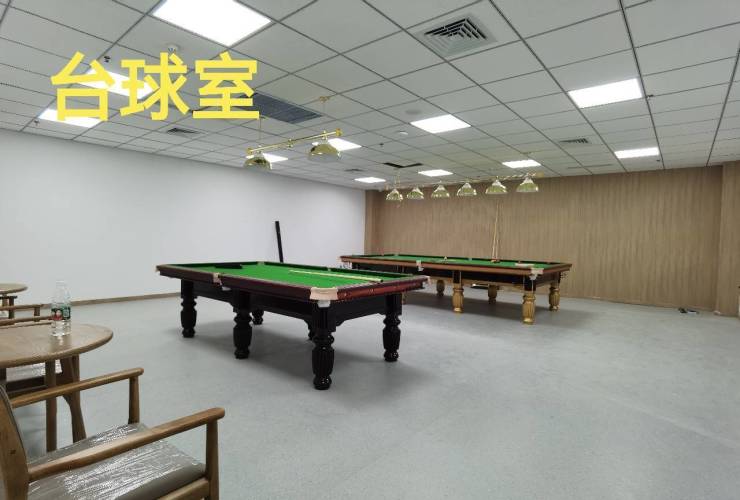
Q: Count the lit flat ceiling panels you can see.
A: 11